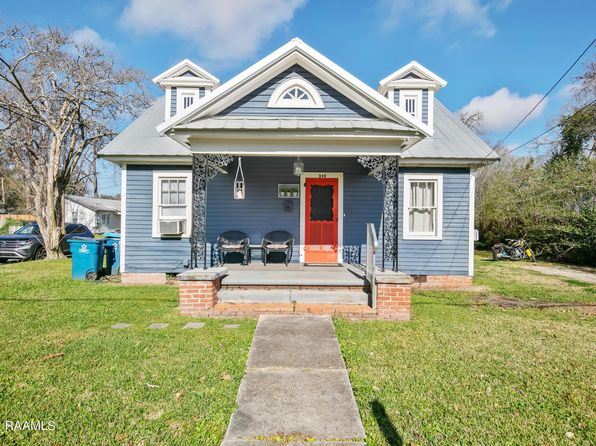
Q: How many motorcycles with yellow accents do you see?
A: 1